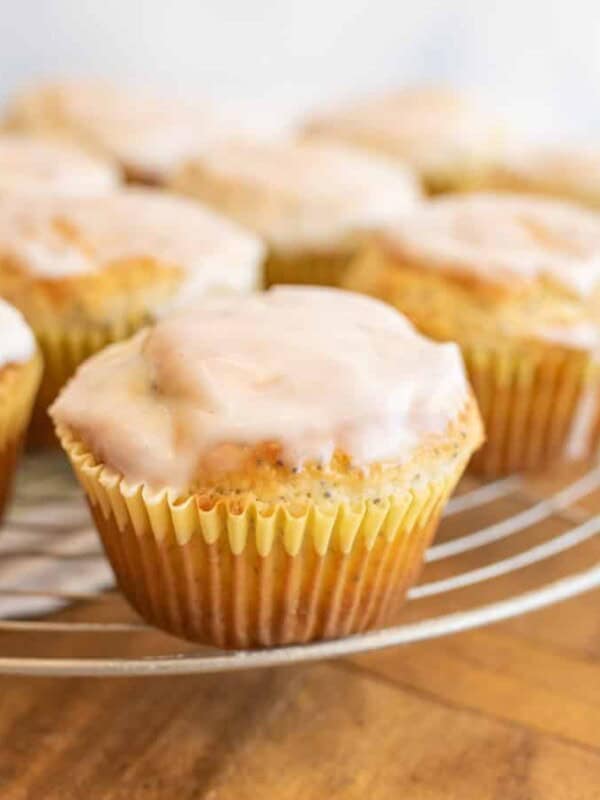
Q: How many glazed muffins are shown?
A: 9